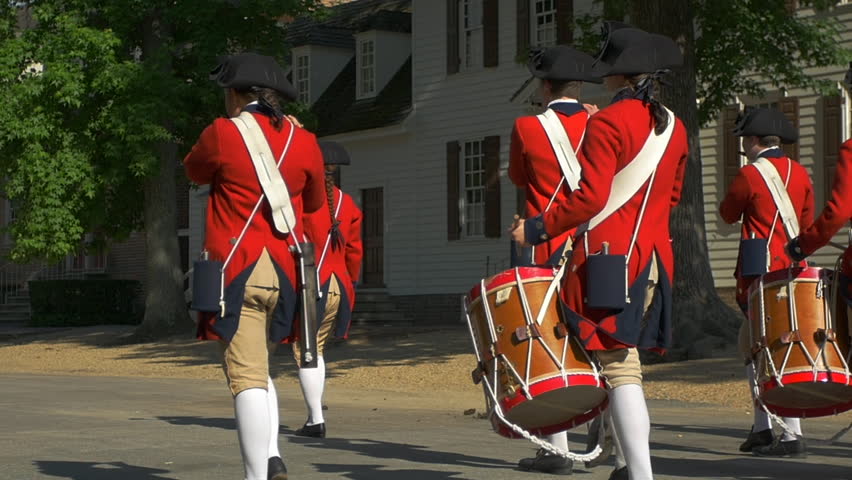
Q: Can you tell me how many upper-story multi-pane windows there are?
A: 4